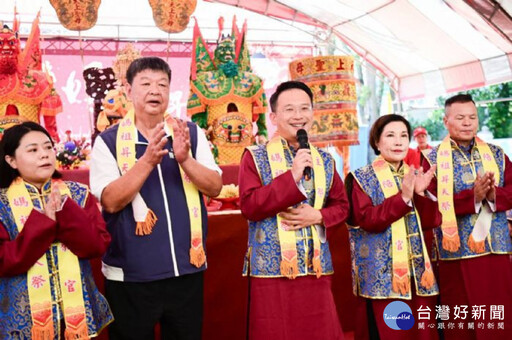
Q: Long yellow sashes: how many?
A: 5